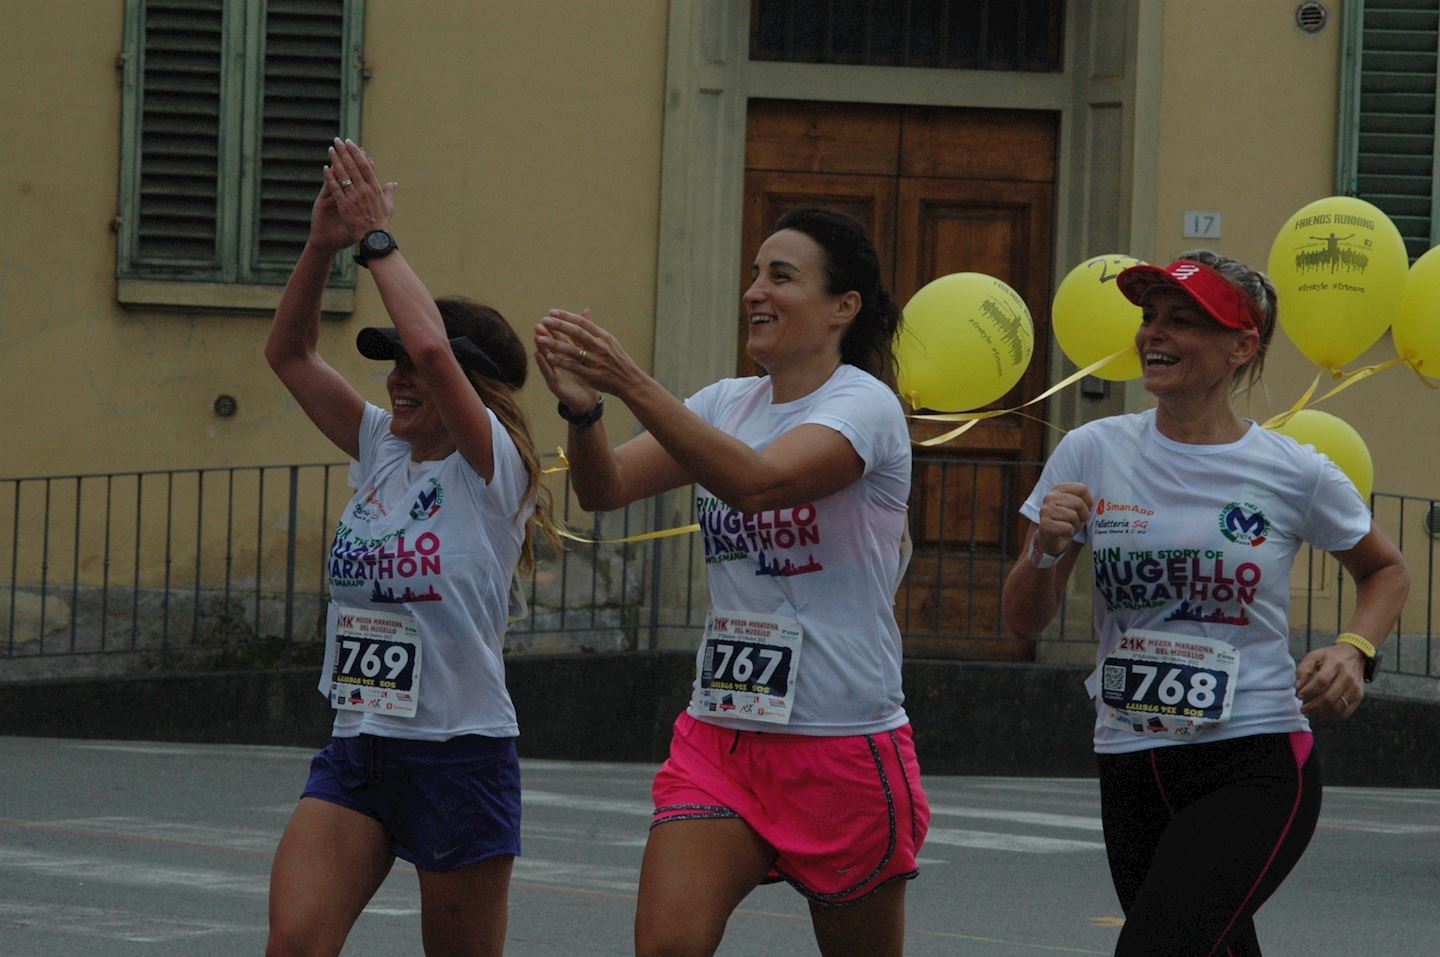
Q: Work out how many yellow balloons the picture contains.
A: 5